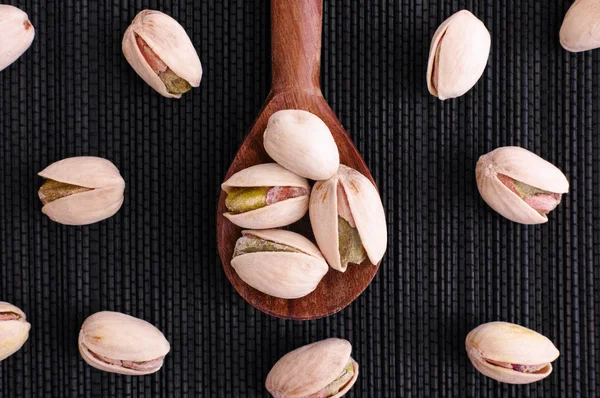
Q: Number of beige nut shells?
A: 14